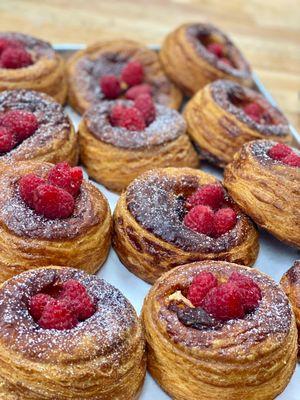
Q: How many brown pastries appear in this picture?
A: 12